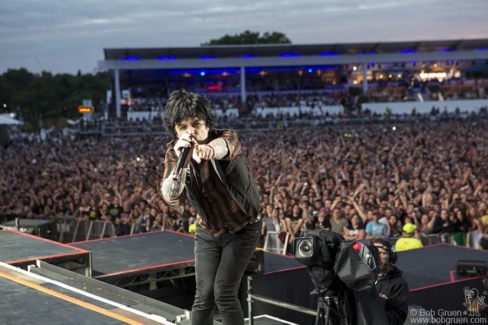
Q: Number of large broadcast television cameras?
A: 1